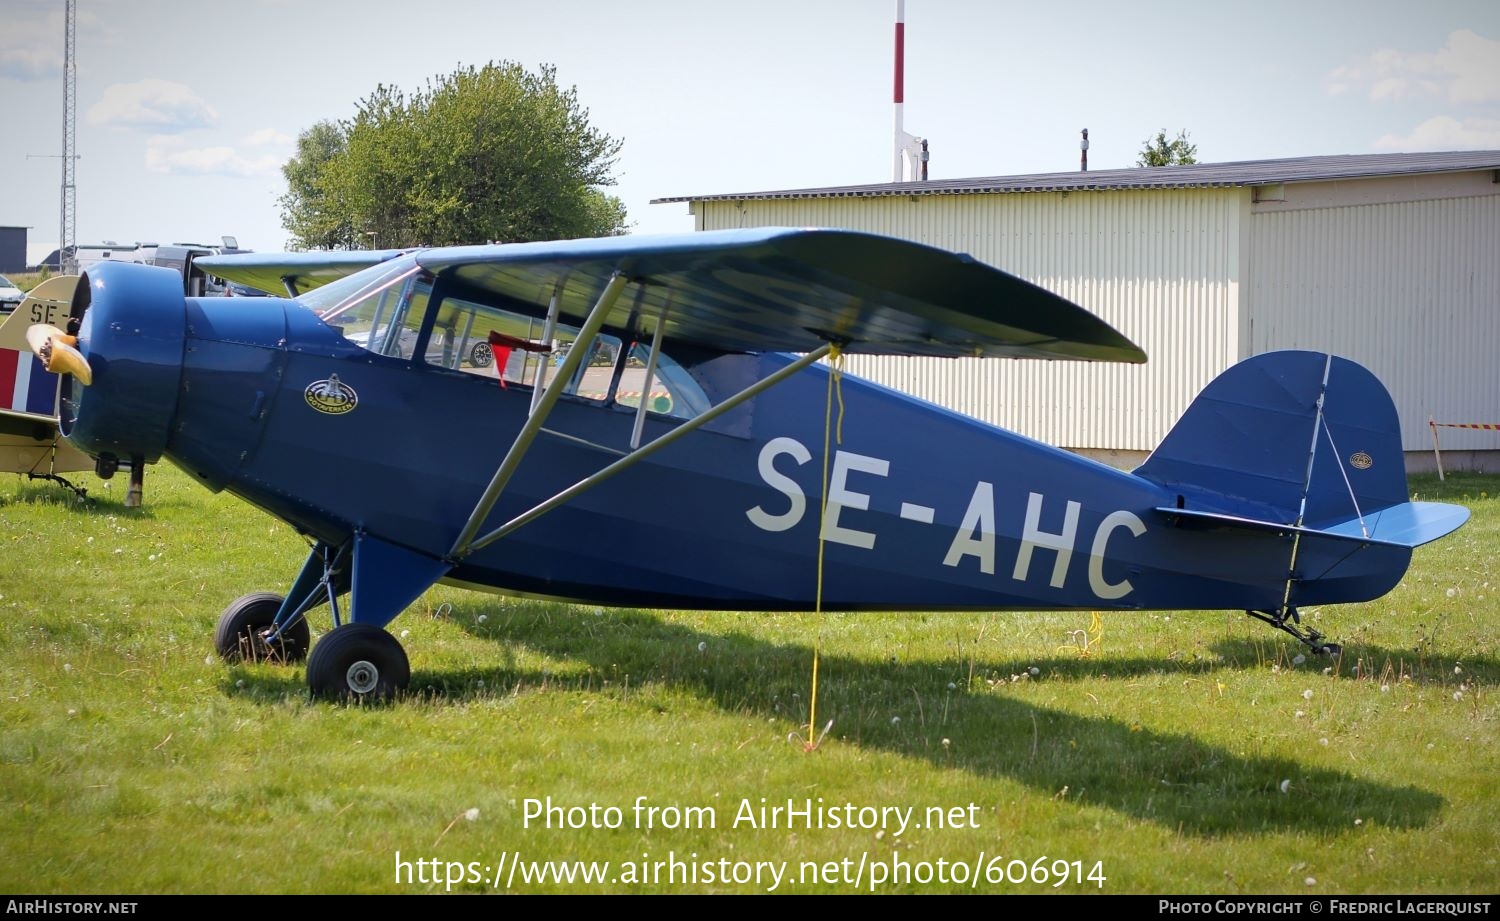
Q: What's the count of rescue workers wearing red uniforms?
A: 0